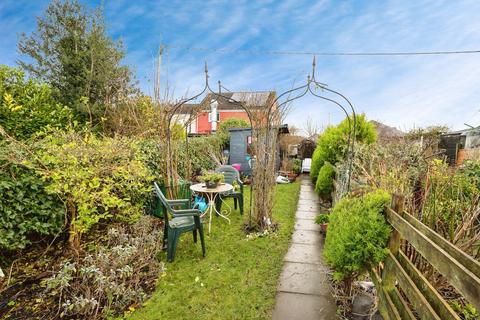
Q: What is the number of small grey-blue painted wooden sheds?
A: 1